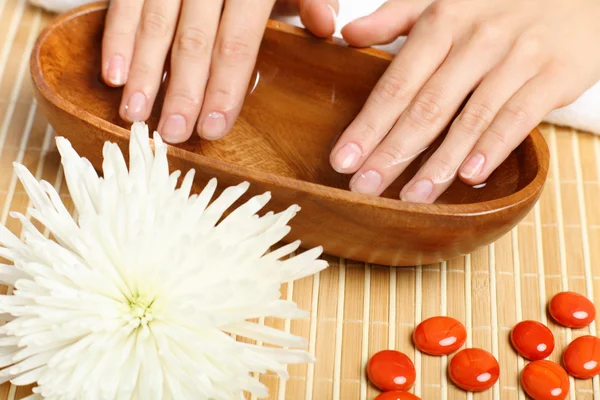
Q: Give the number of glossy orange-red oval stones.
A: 8